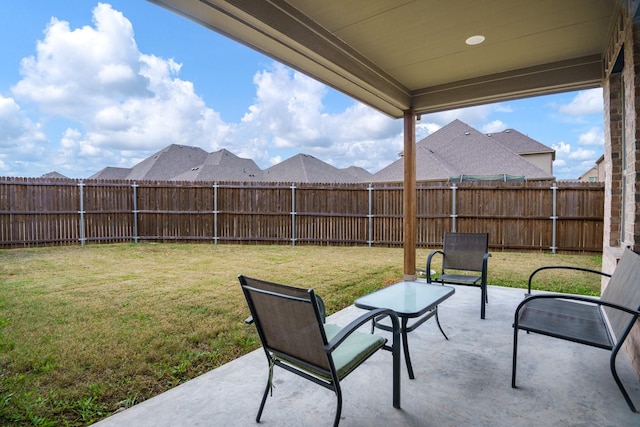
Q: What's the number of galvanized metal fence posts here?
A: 7